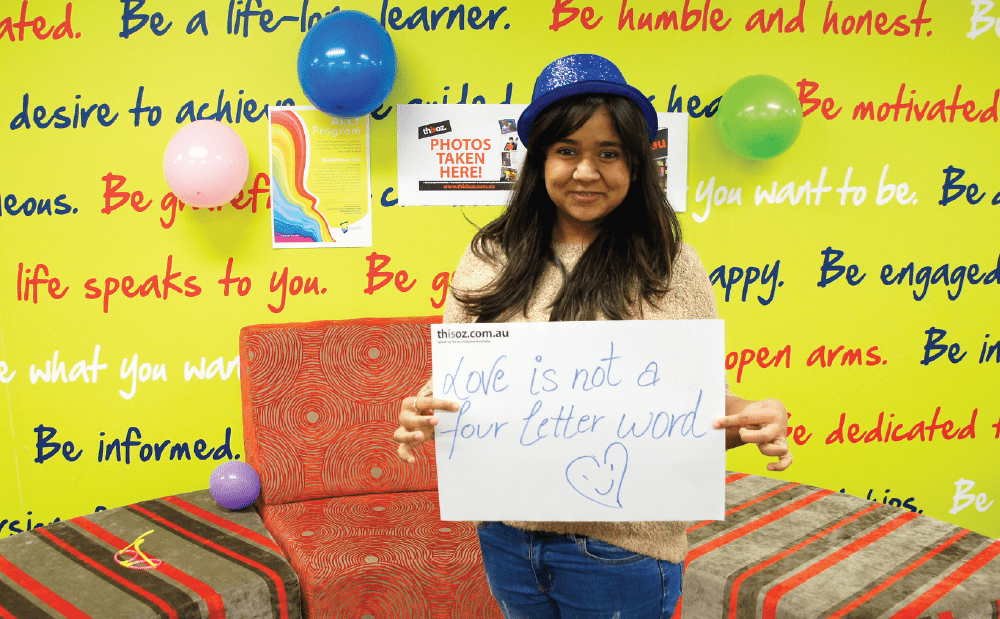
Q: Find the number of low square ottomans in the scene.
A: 2